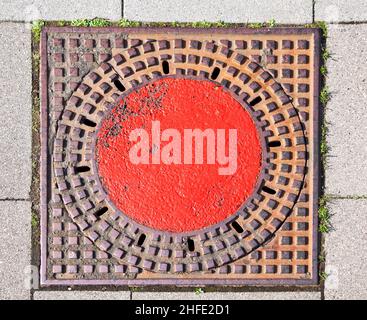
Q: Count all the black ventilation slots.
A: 12